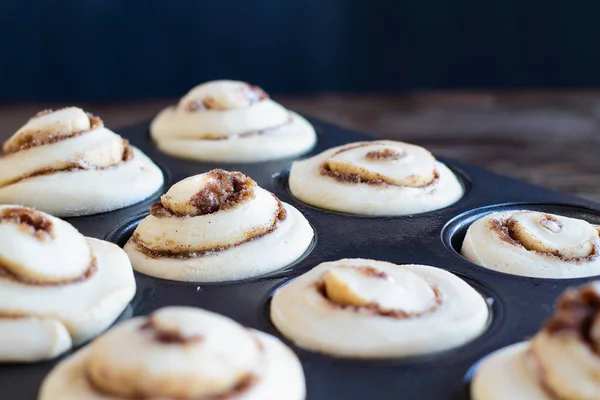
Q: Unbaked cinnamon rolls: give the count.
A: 9